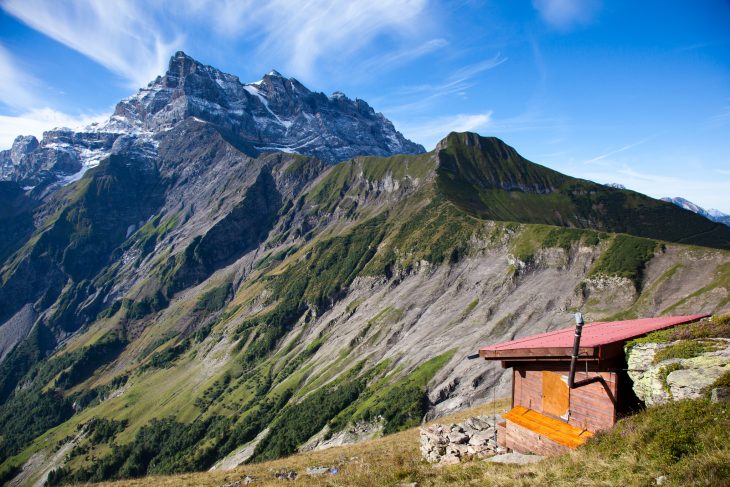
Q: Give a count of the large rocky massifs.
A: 1